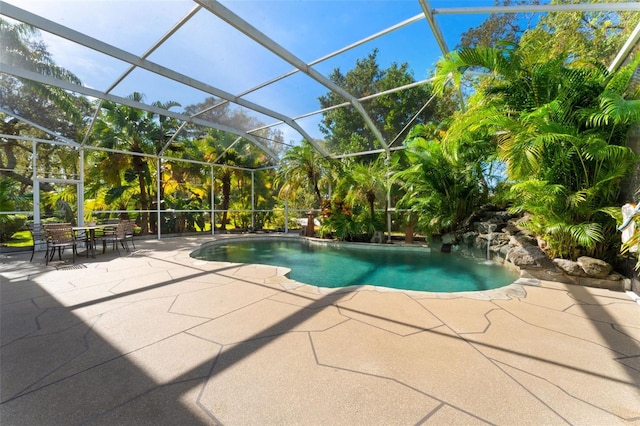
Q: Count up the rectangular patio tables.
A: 1